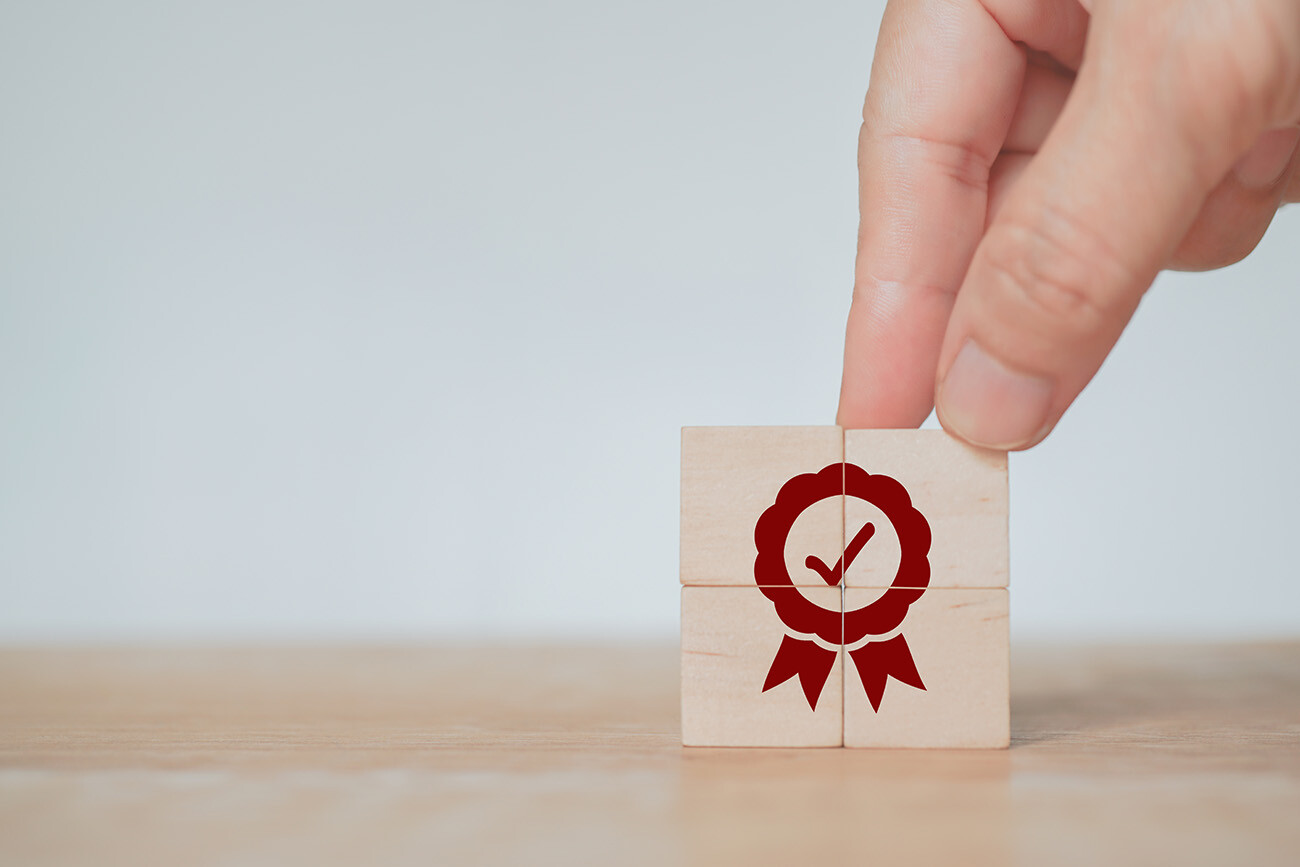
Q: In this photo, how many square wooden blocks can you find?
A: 4